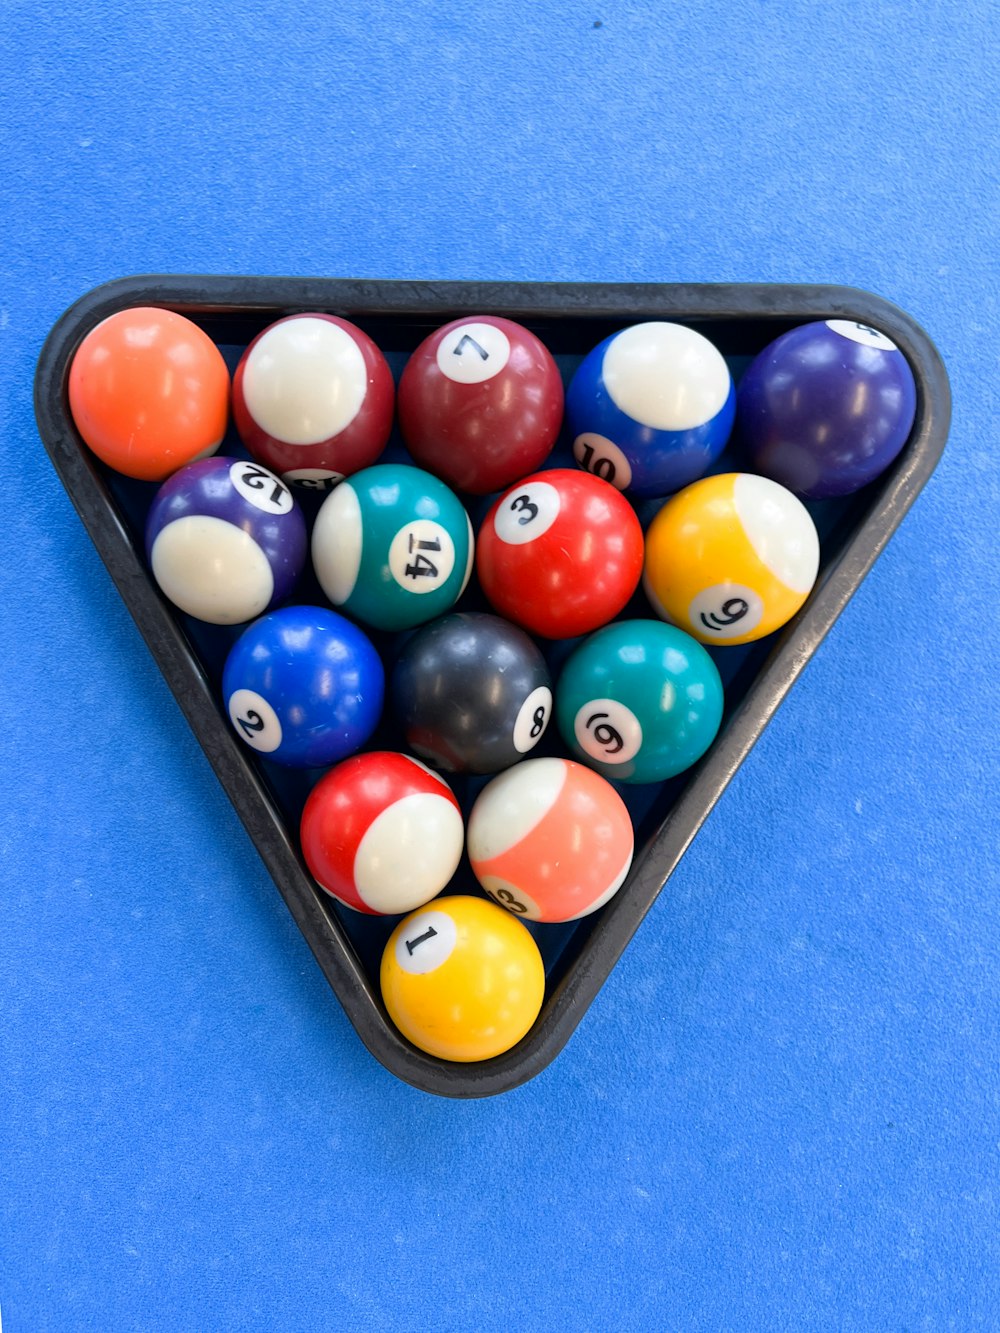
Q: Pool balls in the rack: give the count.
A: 15